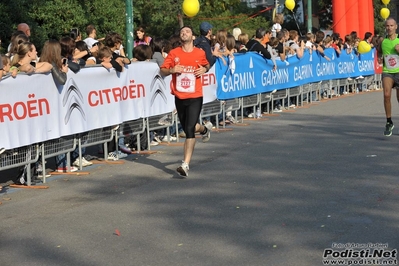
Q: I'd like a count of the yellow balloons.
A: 5